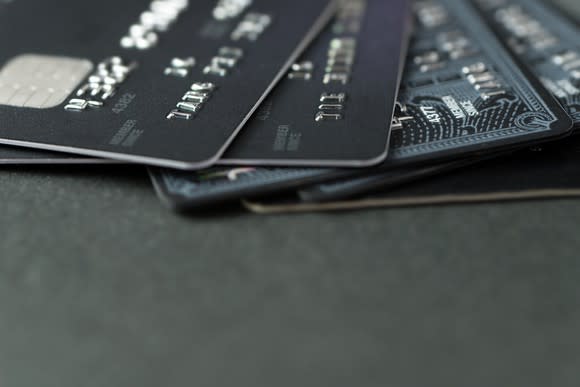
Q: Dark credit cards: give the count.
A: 5